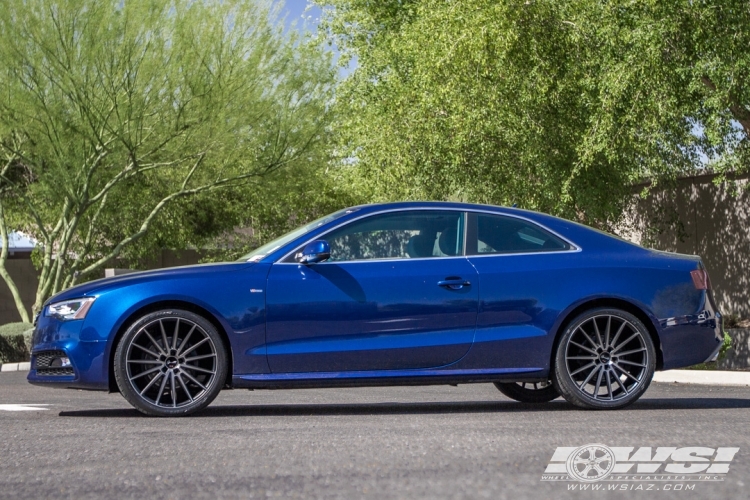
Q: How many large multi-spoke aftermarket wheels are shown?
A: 2